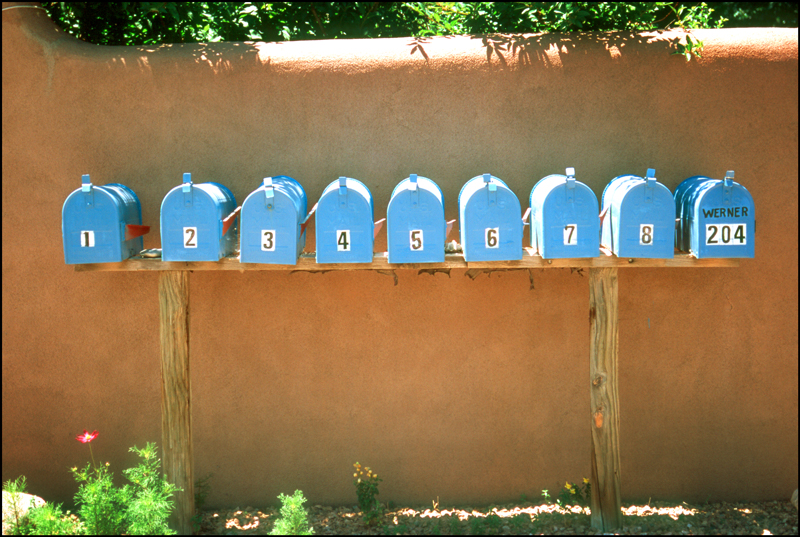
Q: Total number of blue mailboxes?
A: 9